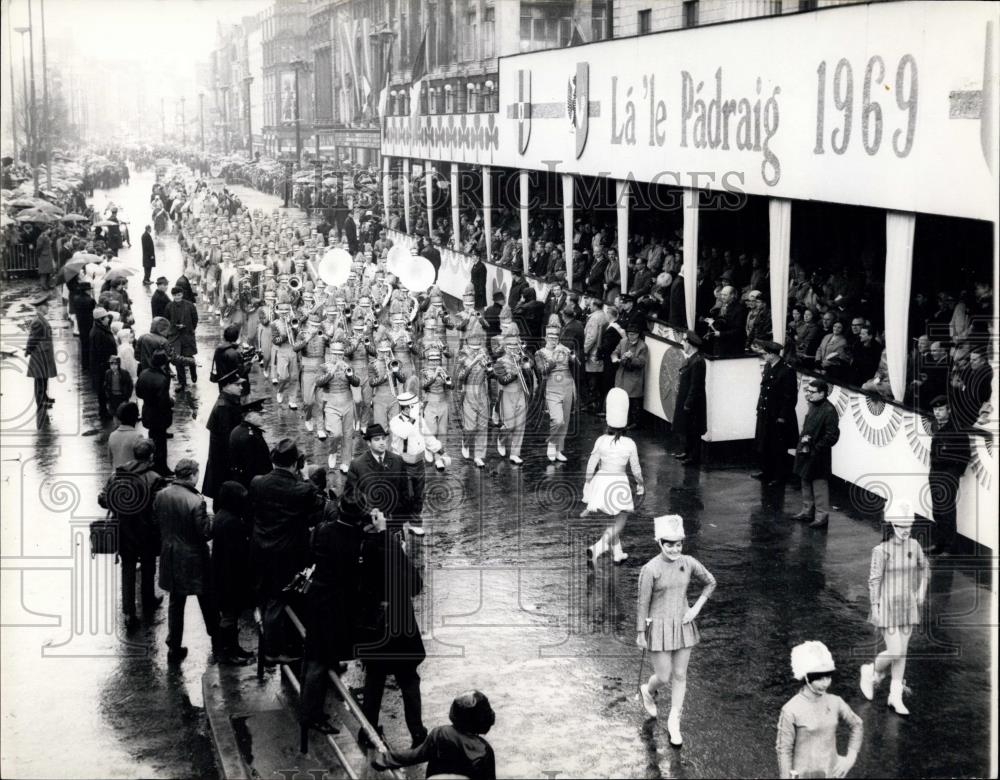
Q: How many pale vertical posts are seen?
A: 11